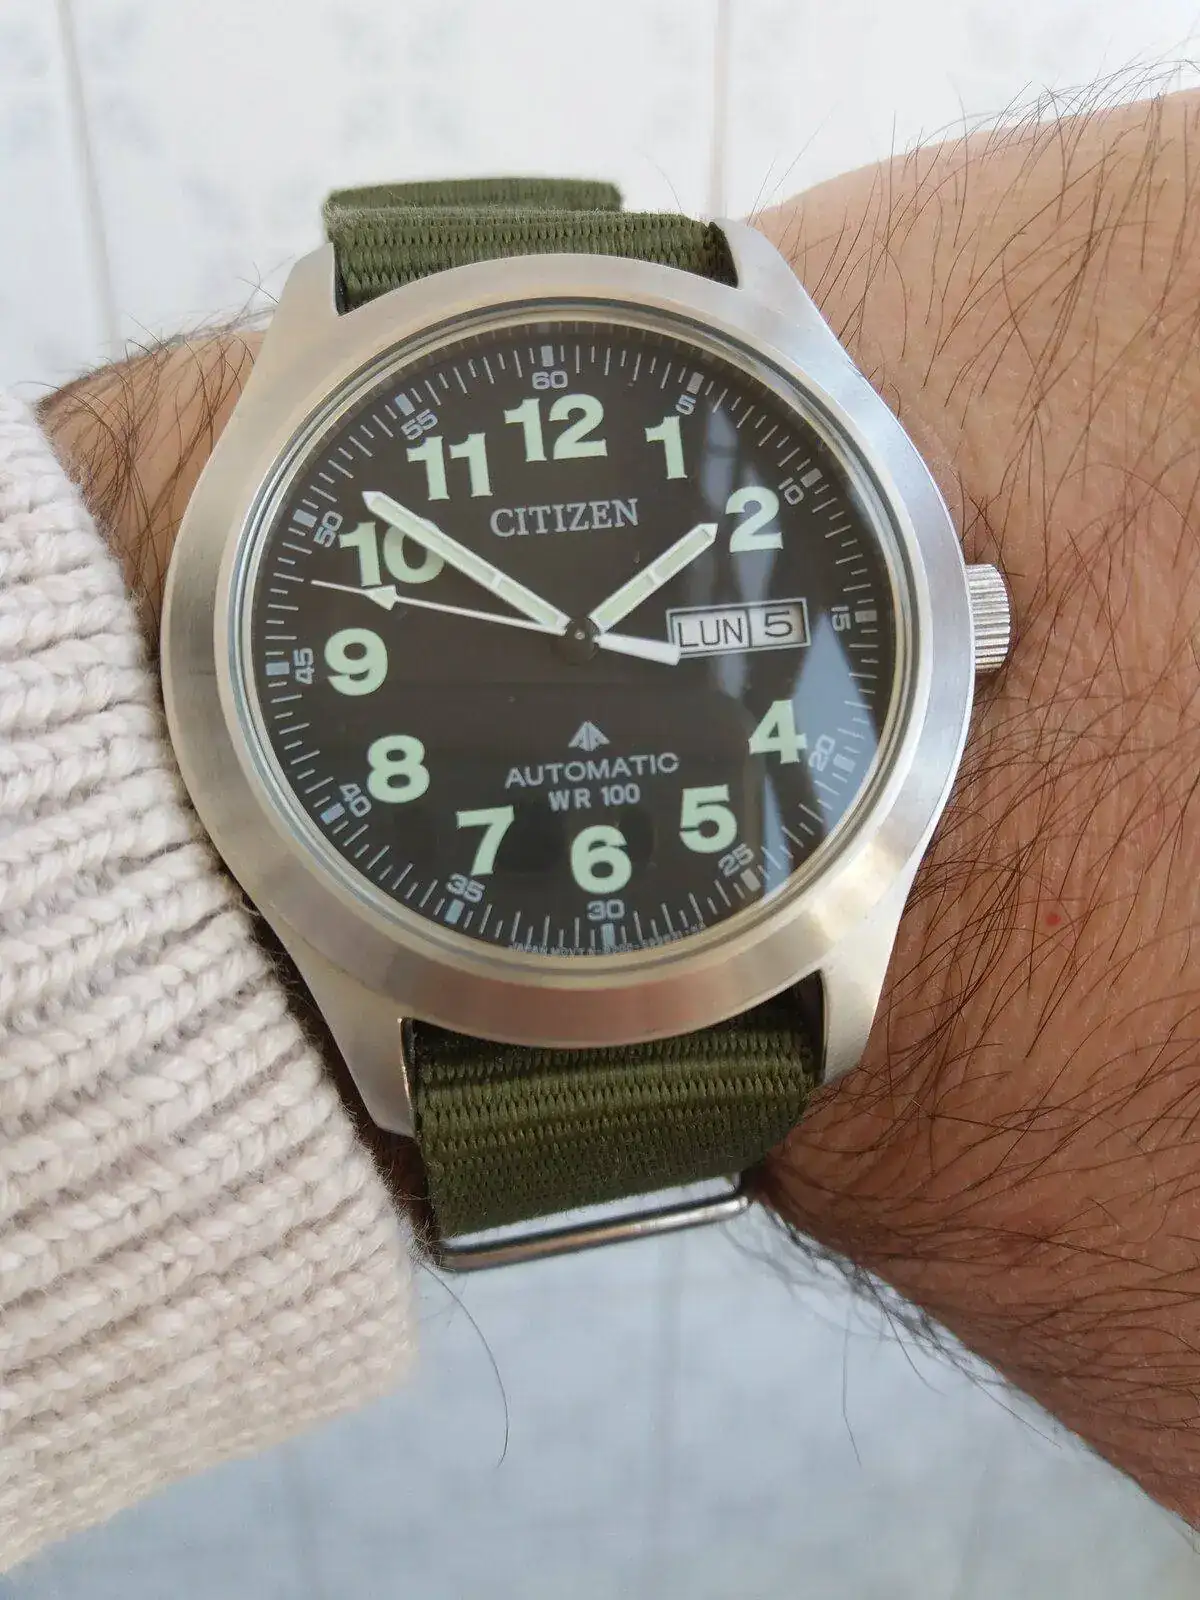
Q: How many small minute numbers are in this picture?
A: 12